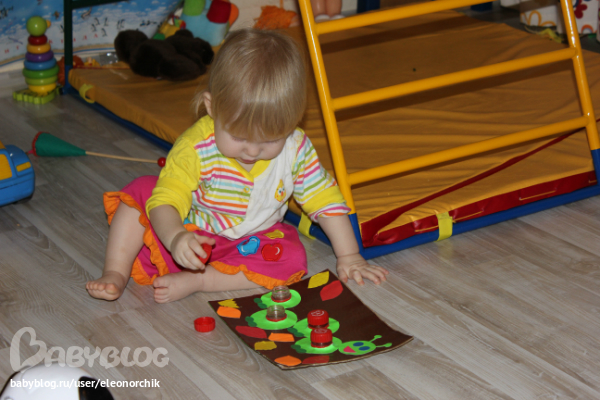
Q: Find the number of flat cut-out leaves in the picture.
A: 9